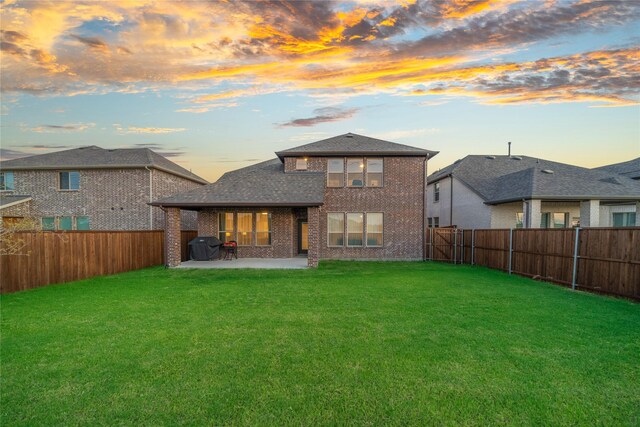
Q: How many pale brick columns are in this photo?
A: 2